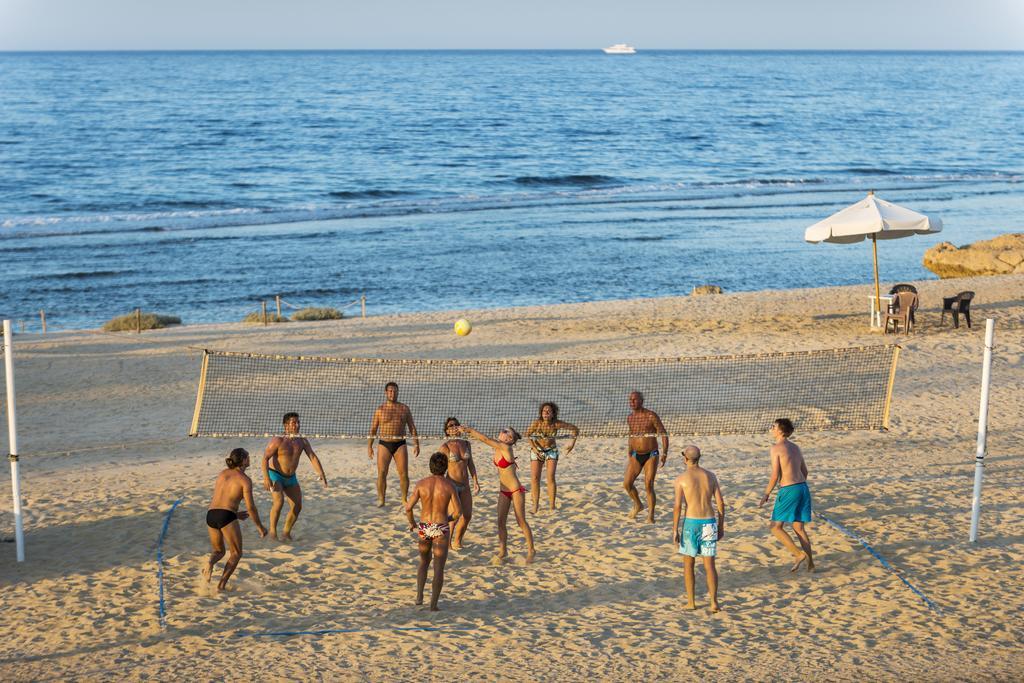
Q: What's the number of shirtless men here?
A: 7